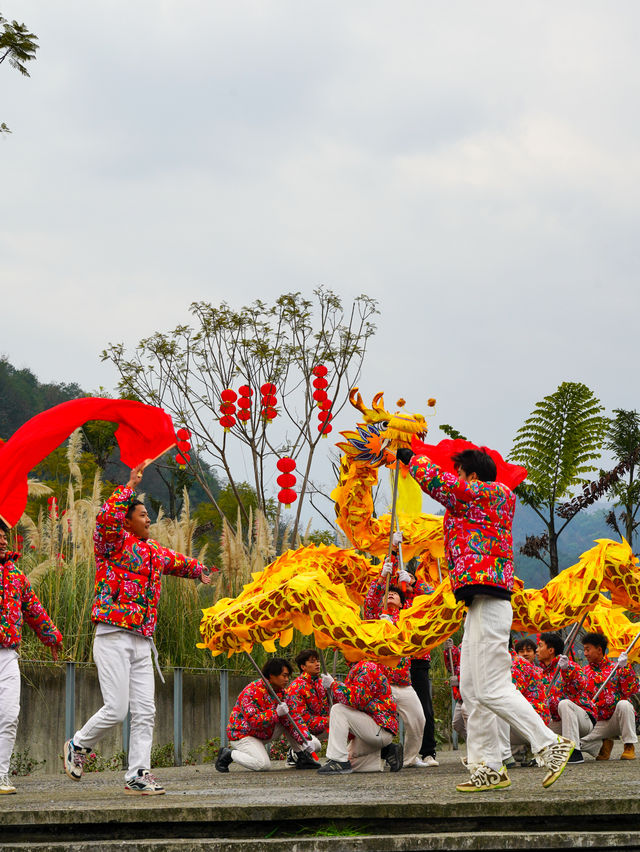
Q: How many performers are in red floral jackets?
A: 13